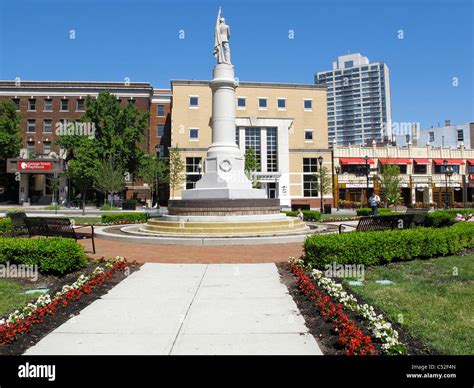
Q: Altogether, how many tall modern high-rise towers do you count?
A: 1